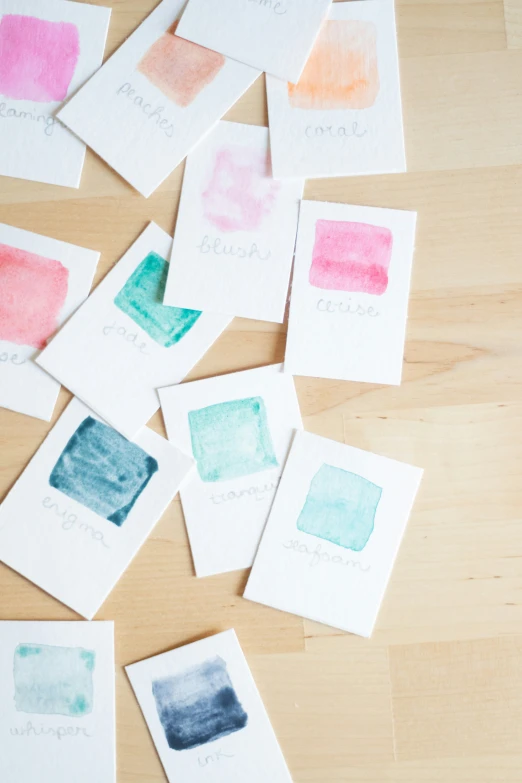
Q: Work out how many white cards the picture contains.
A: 13